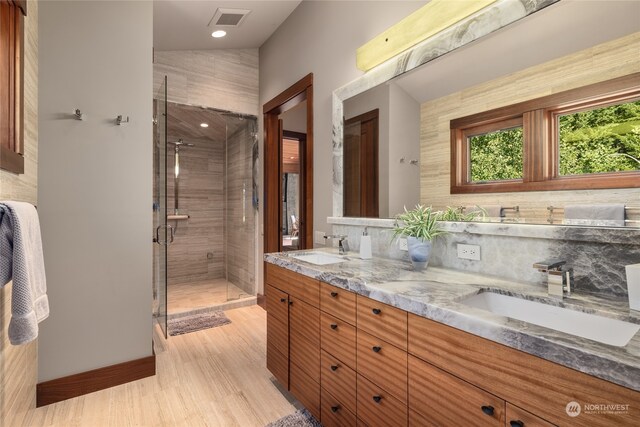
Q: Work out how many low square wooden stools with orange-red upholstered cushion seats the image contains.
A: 0